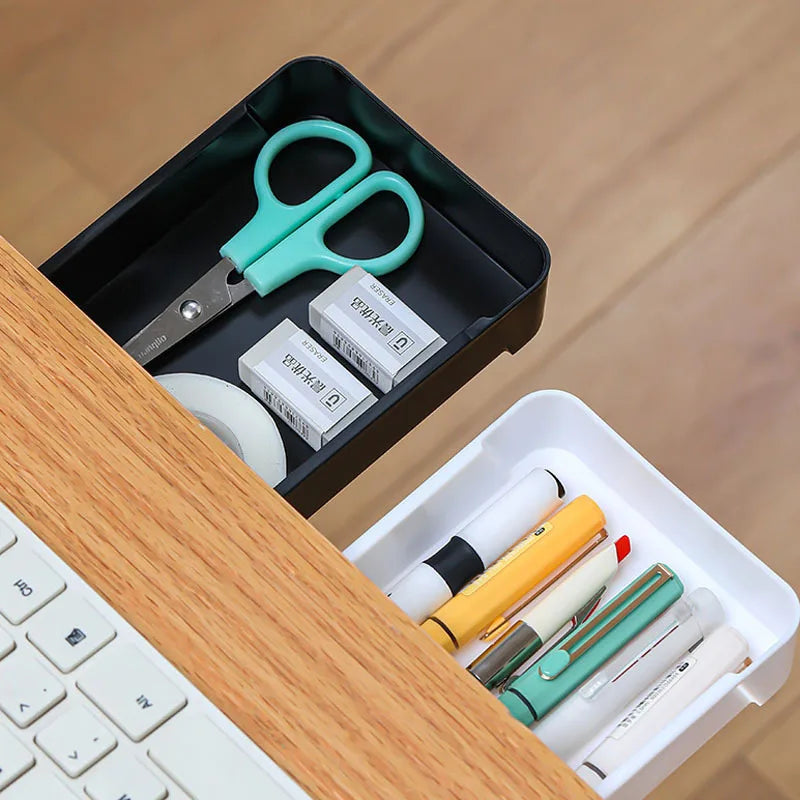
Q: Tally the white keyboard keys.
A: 11